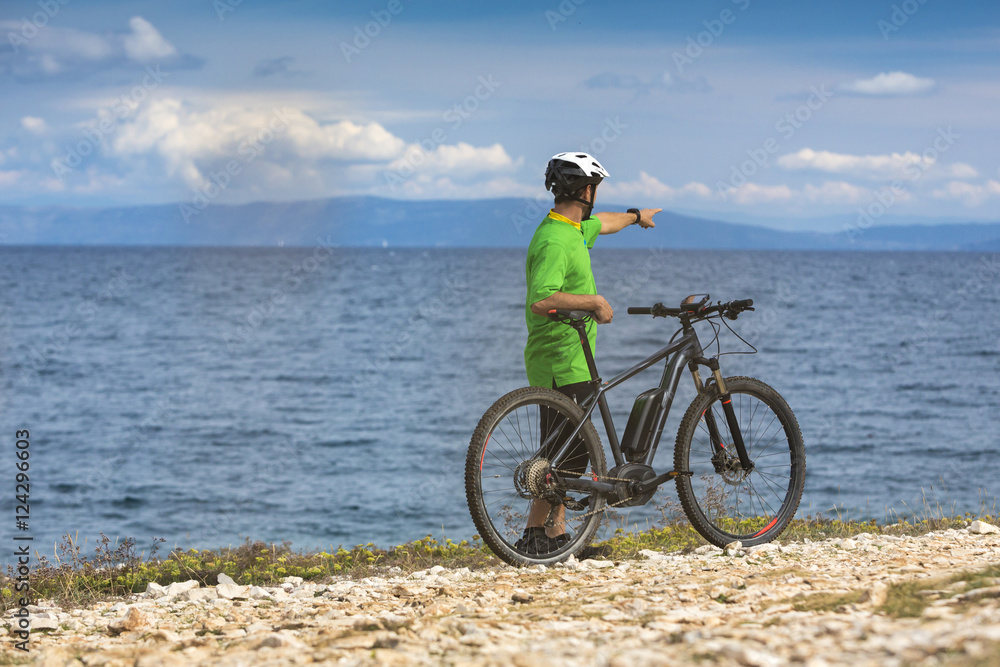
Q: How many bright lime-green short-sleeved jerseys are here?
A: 1